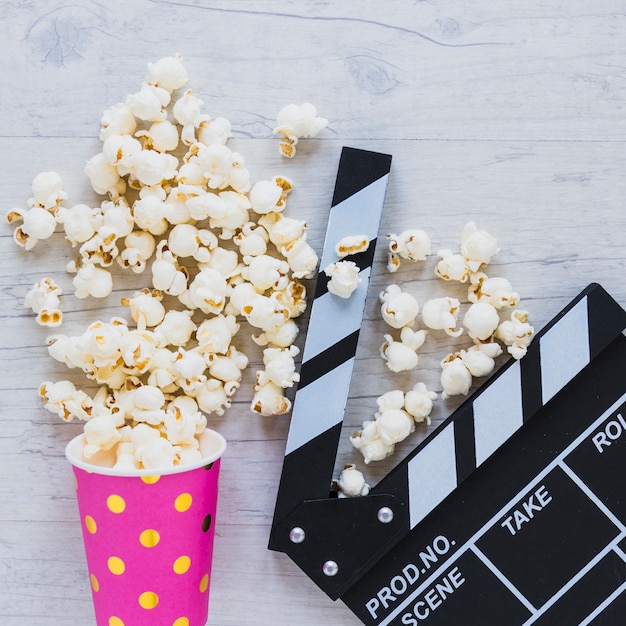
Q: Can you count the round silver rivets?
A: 3